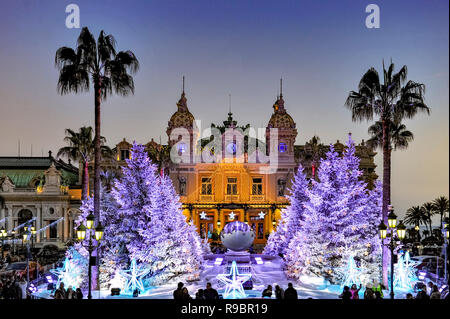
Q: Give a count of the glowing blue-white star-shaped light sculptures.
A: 5